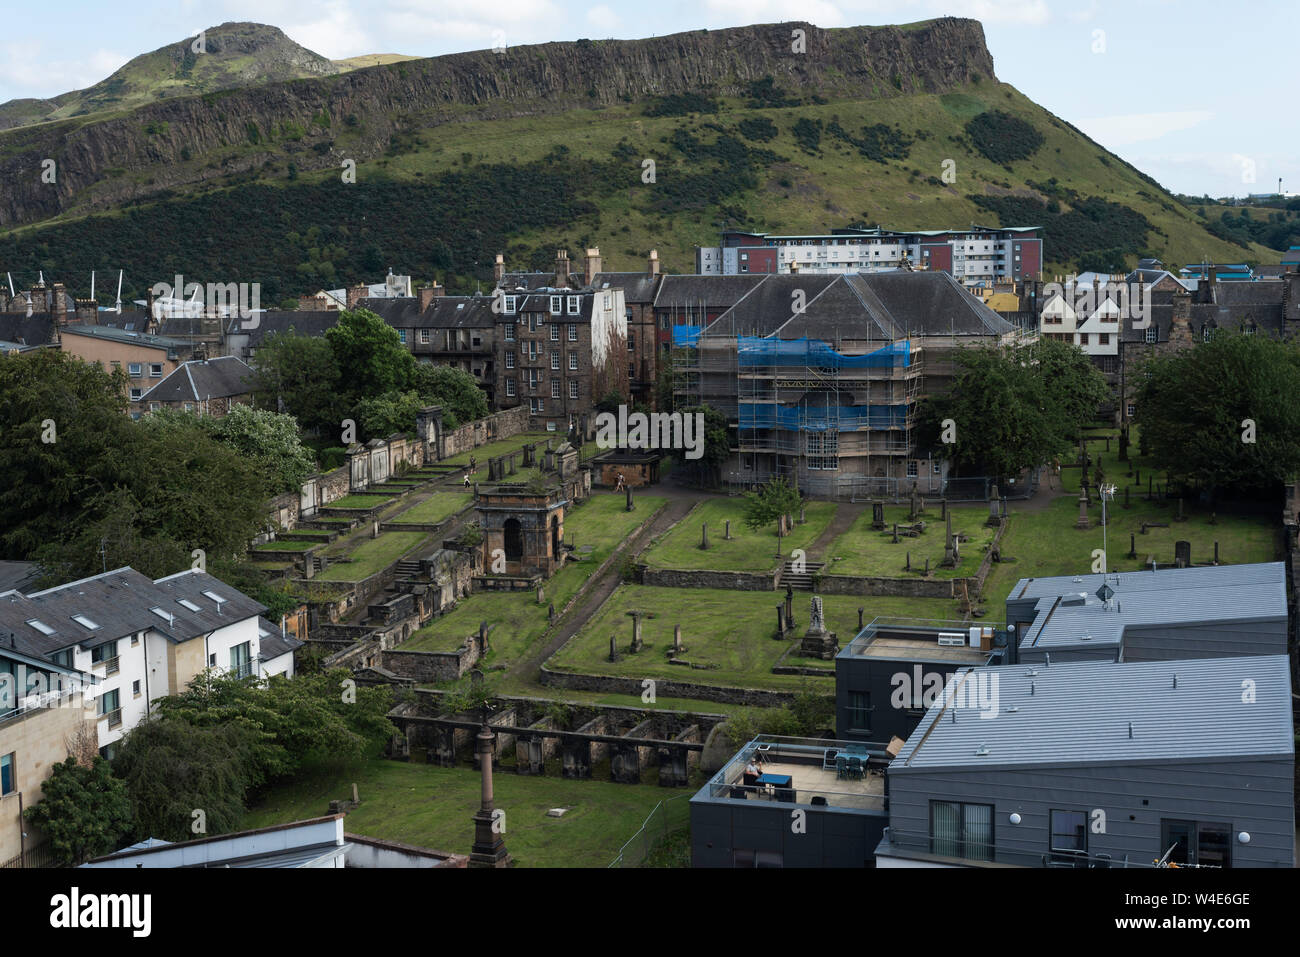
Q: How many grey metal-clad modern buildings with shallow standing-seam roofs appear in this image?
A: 2